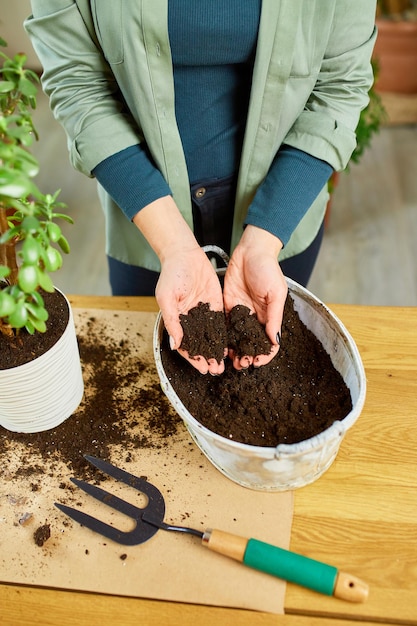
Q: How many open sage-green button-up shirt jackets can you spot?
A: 1